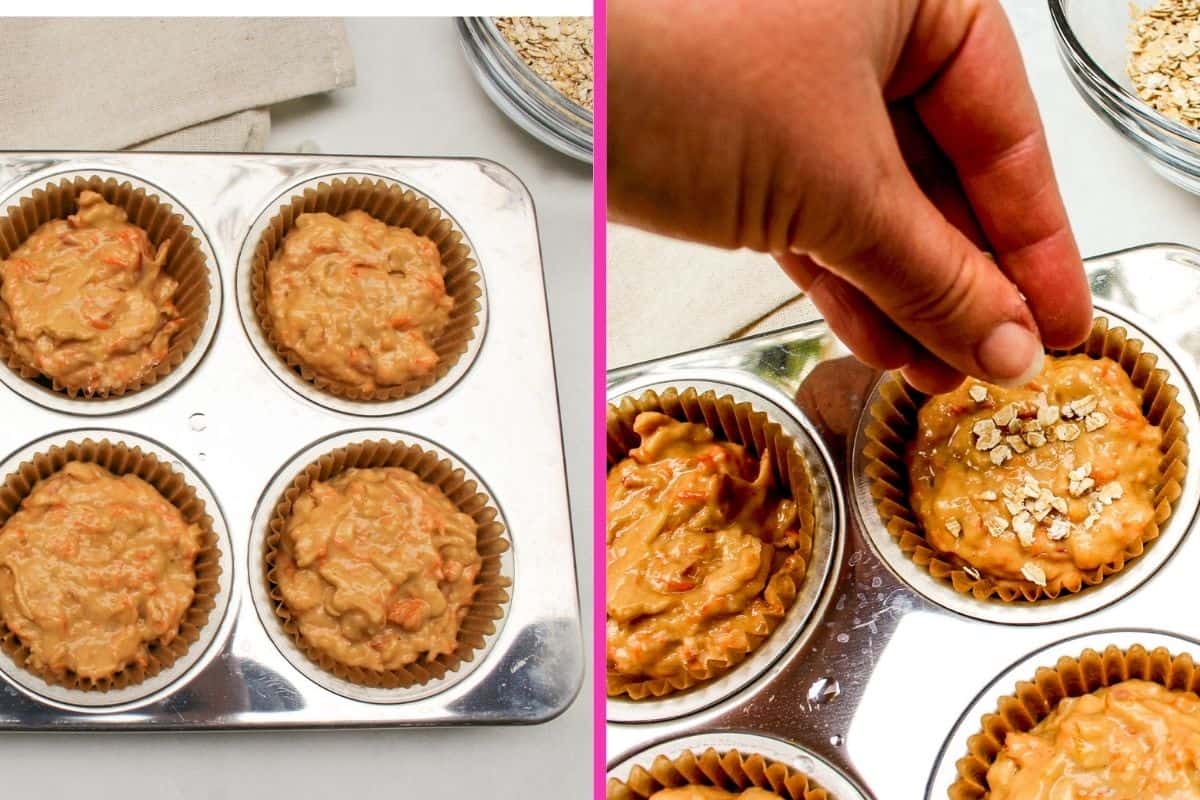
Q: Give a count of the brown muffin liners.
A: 8